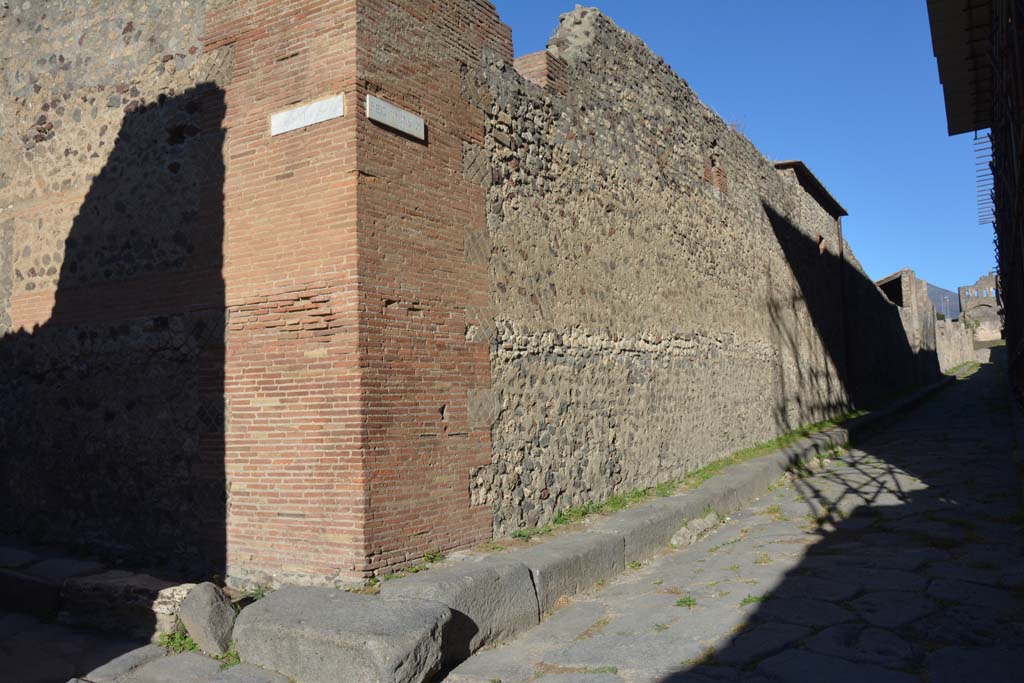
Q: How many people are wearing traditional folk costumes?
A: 0